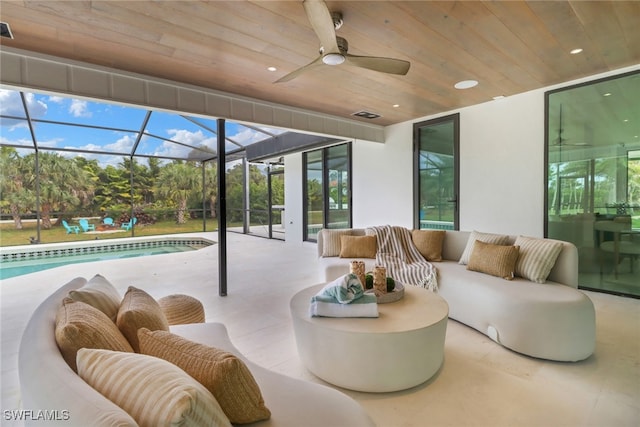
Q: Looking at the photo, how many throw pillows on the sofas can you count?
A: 11